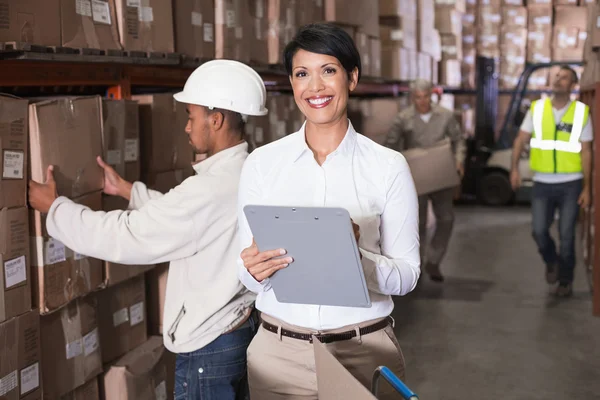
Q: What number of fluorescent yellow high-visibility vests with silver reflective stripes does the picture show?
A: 1